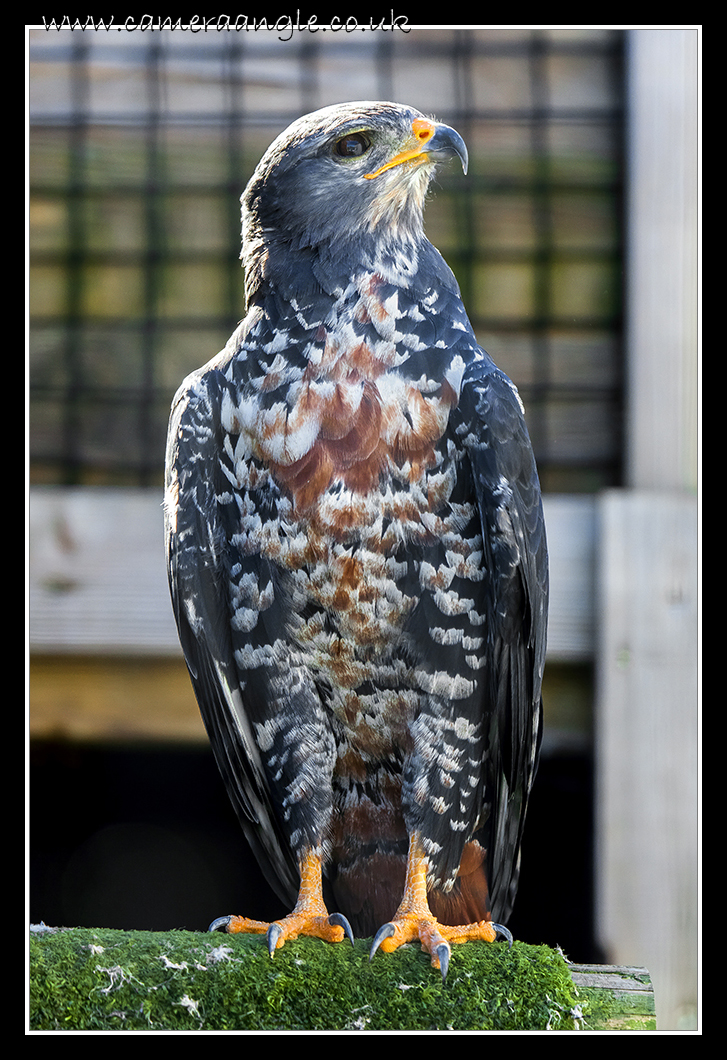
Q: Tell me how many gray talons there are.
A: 6